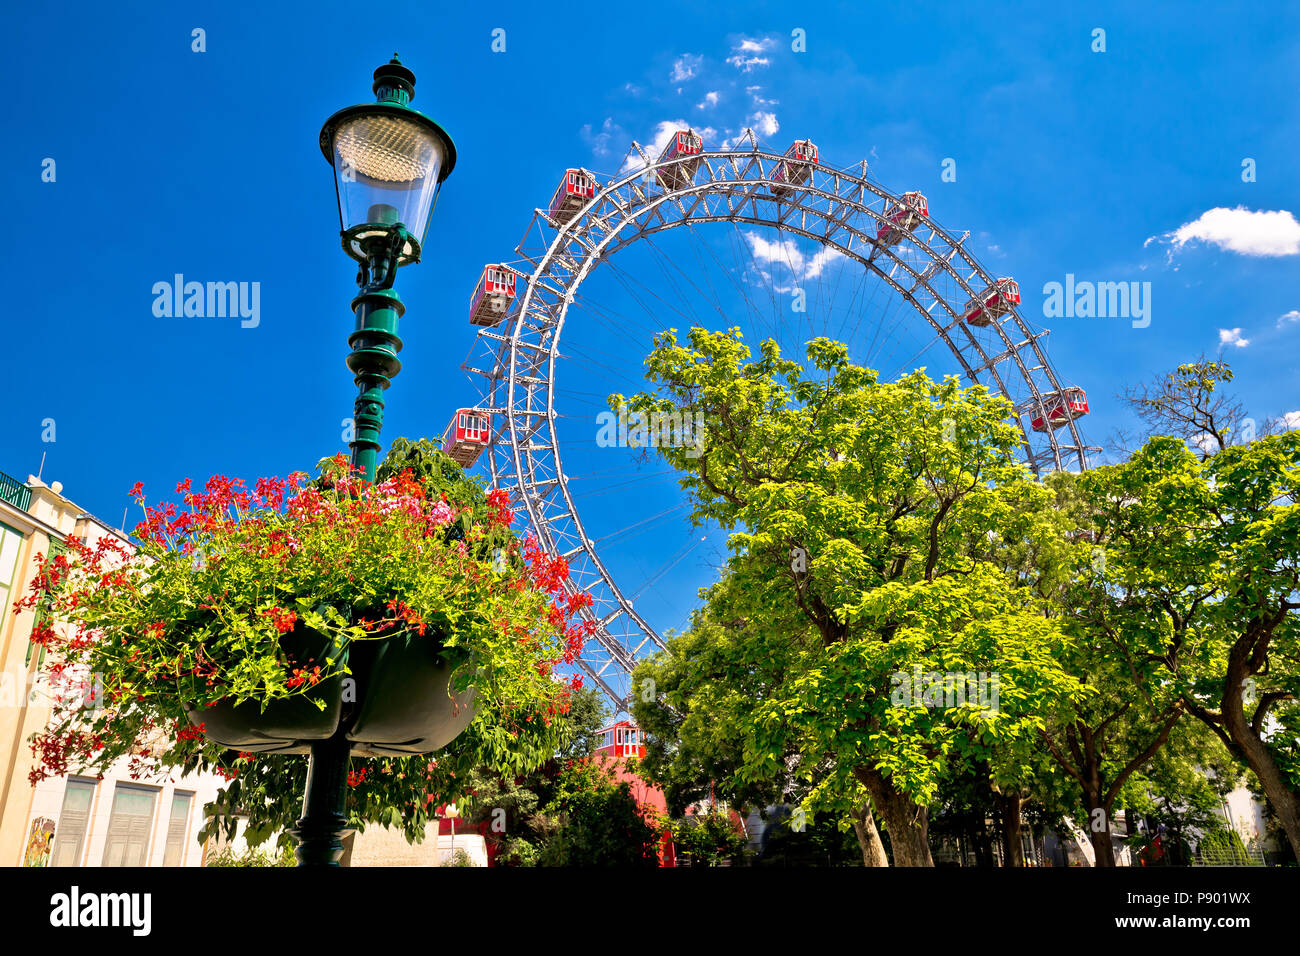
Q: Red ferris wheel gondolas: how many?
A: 9